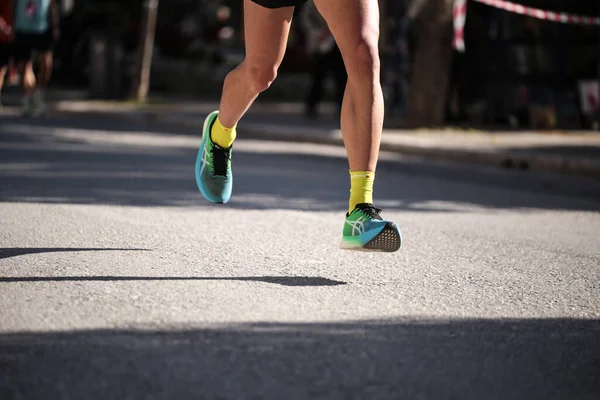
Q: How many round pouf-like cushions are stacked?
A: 0